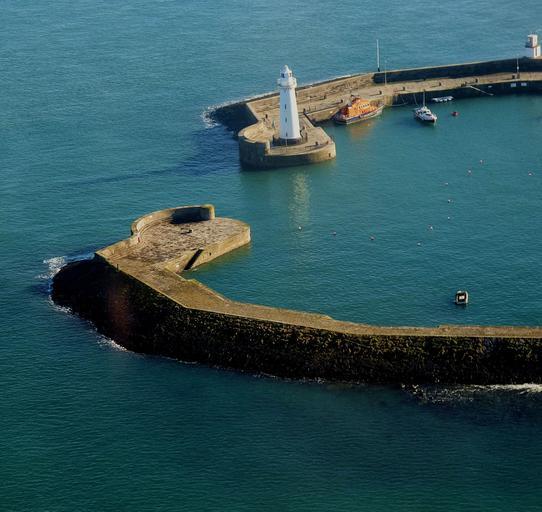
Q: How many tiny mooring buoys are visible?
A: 11